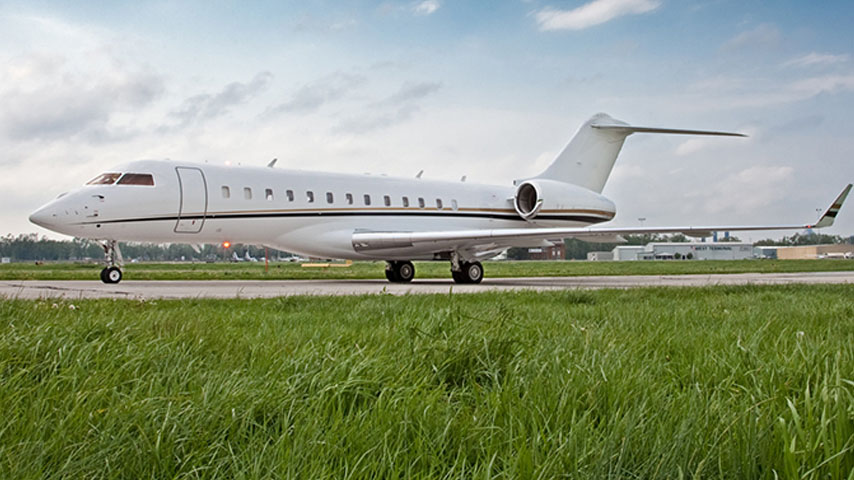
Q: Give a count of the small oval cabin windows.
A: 13